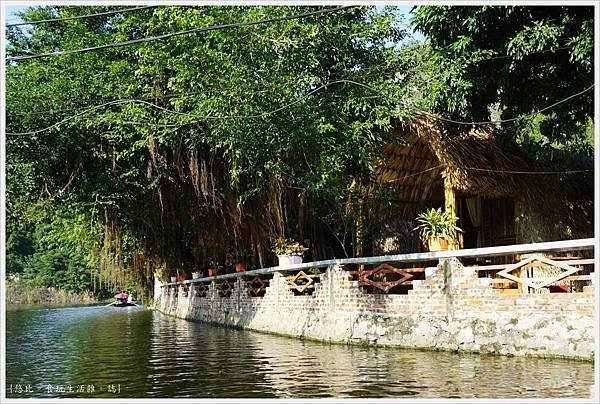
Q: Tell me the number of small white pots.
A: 2